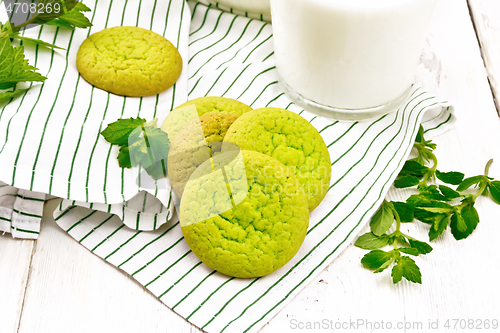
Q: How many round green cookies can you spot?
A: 5